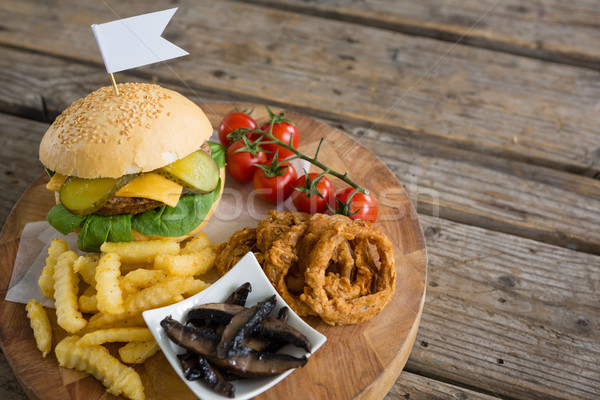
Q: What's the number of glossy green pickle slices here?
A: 2